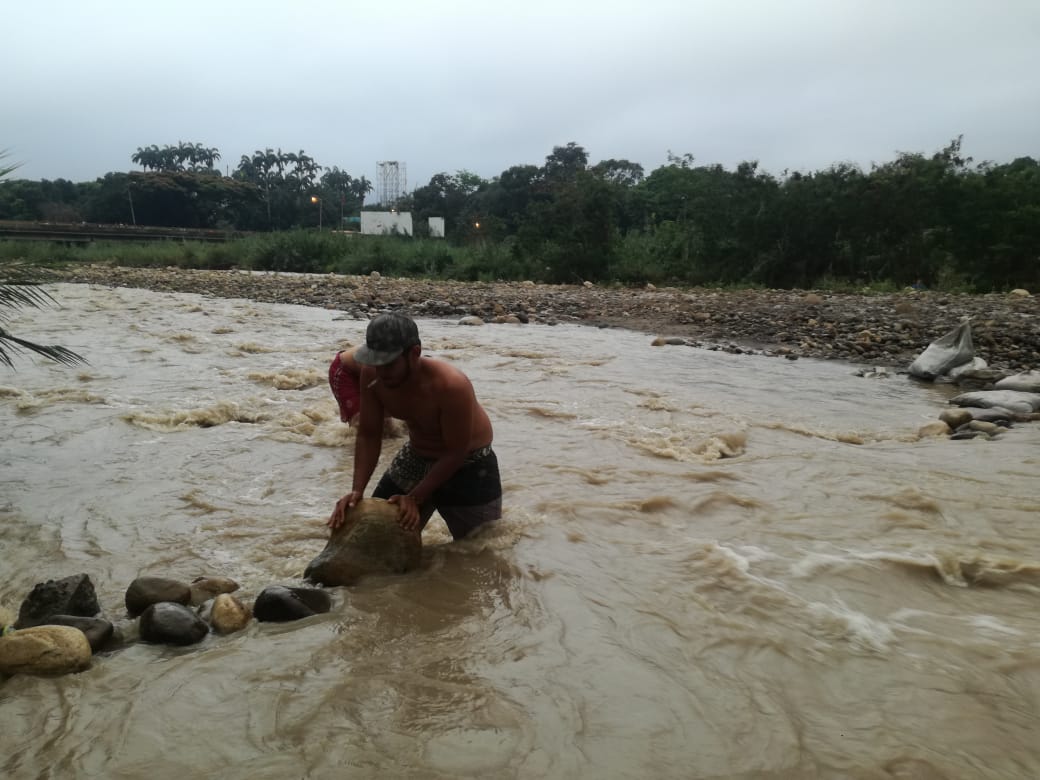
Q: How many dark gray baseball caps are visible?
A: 1